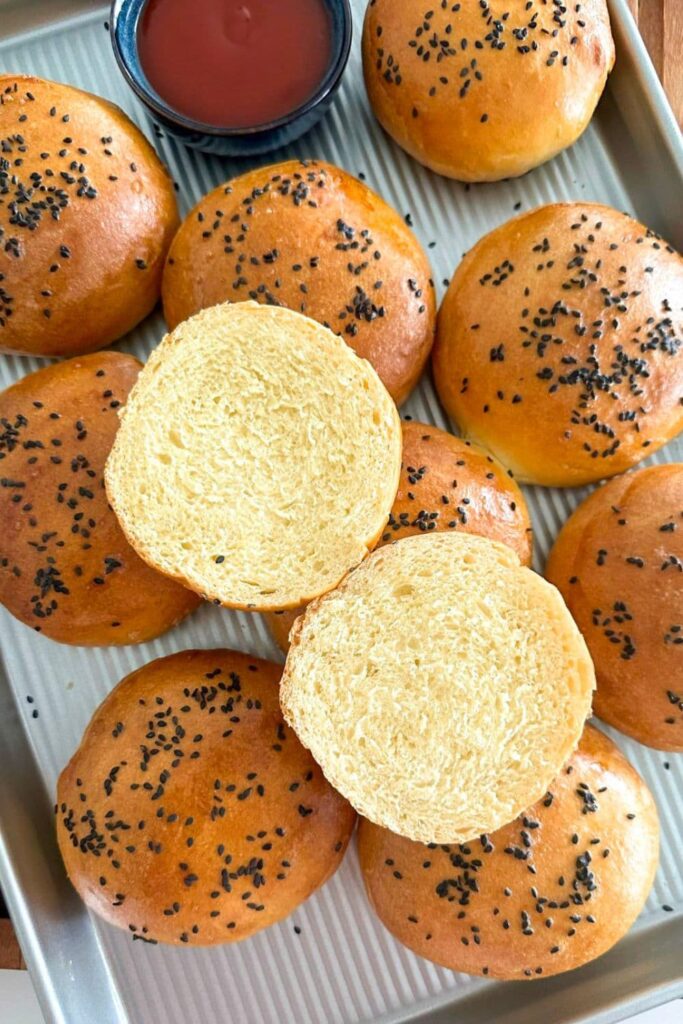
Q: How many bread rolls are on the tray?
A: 10